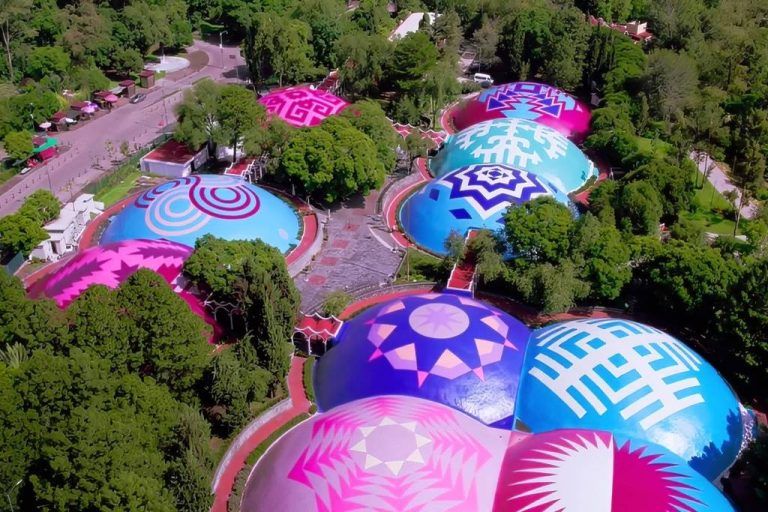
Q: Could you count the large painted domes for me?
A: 10